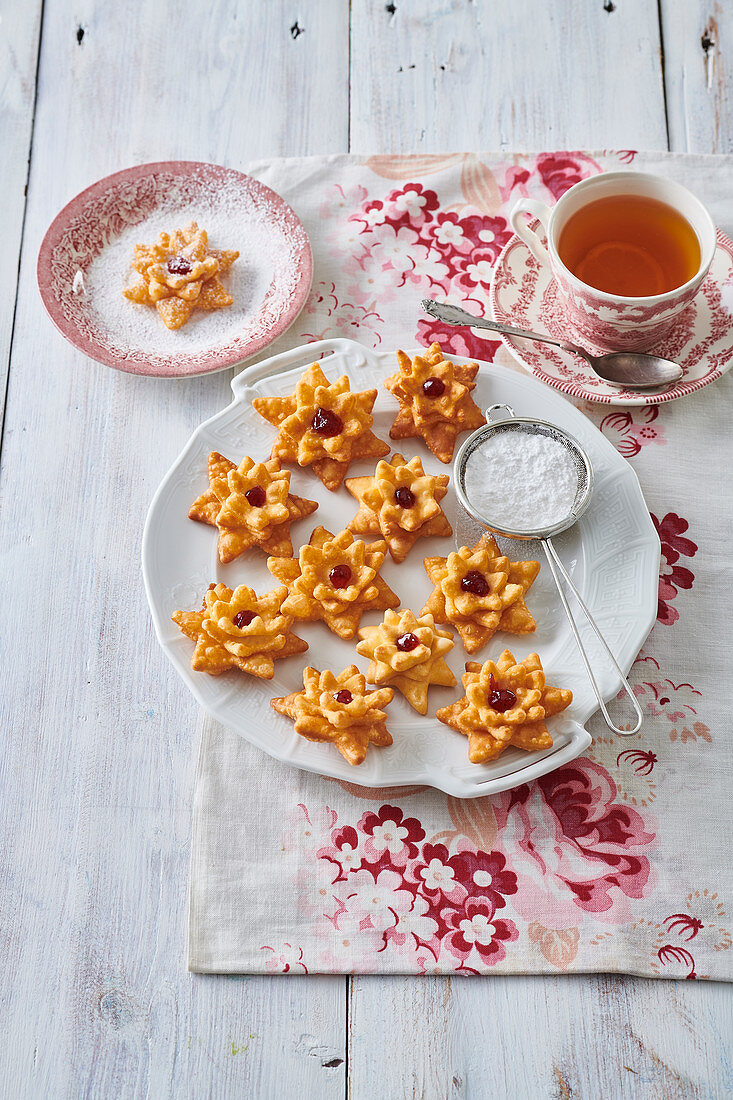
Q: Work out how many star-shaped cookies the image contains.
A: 11